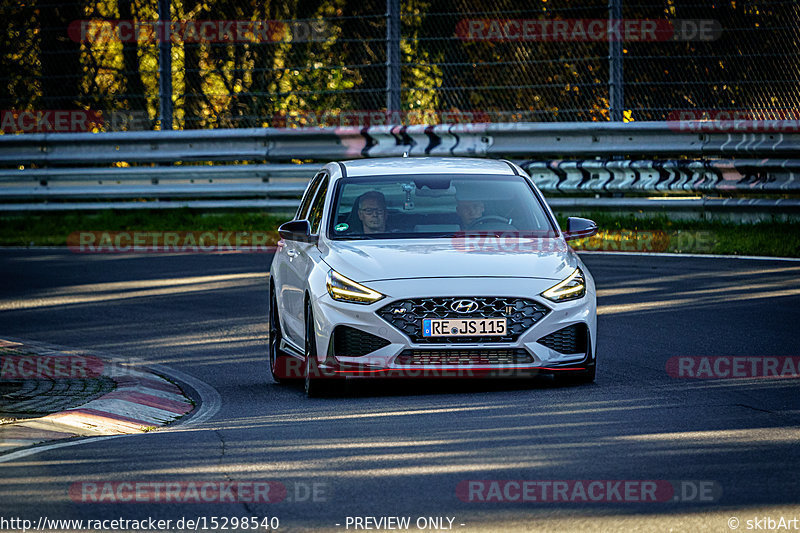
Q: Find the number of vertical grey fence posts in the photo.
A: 3